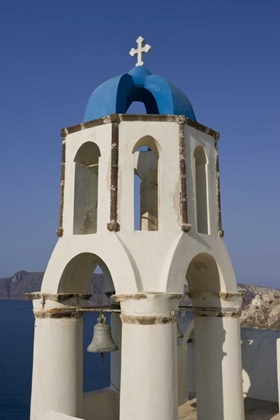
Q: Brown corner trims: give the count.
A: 4